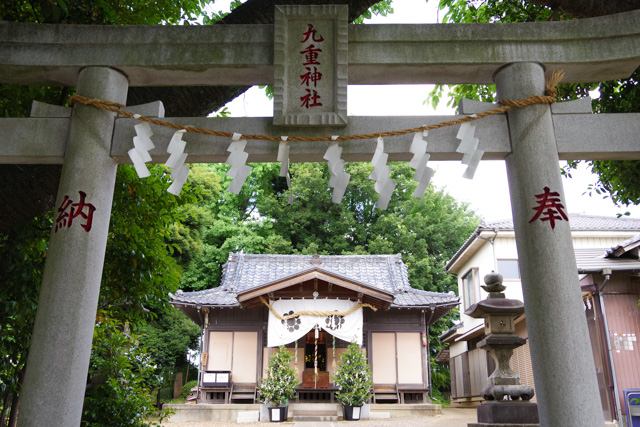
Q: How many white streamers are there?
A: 8